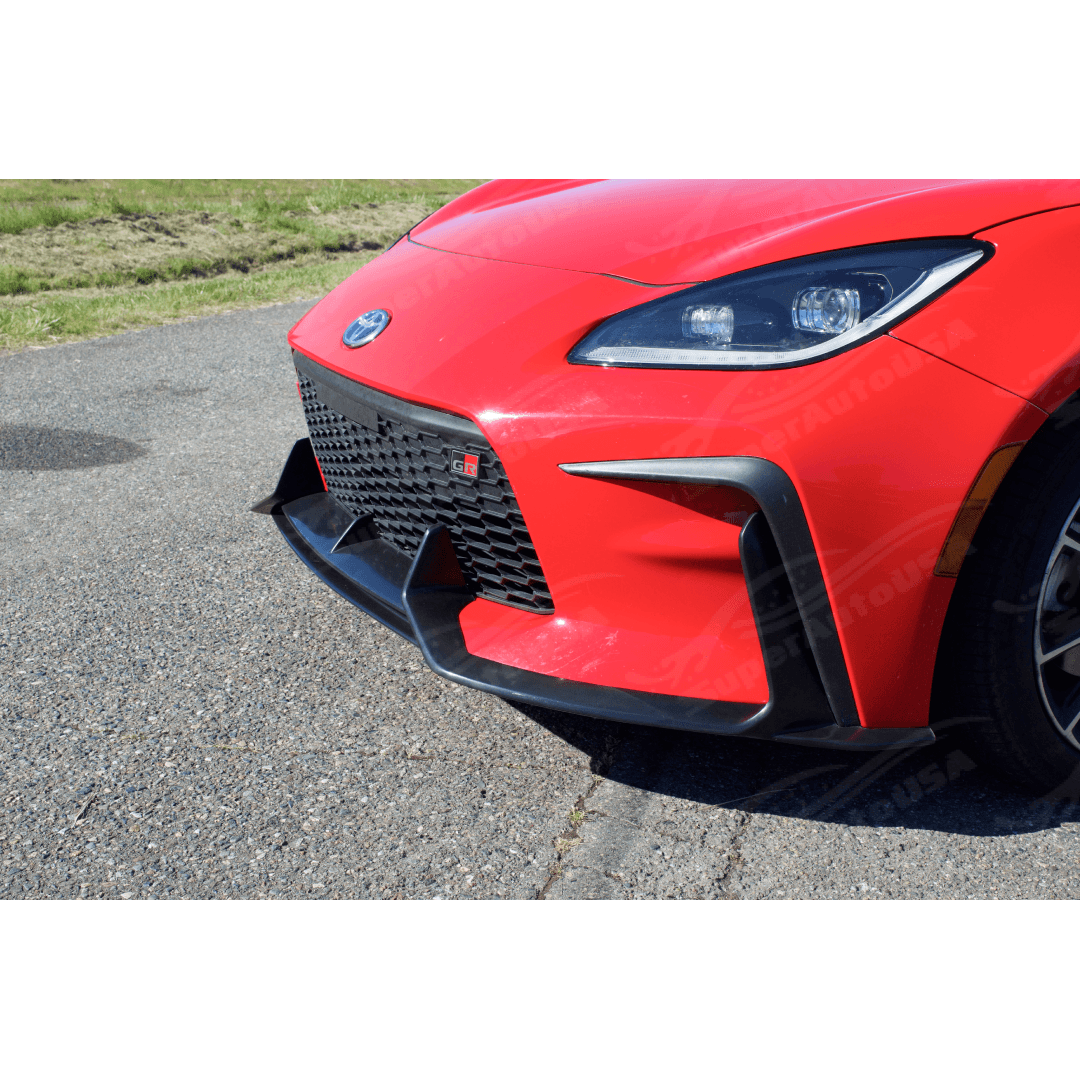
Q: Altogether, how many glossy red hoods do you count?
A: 1